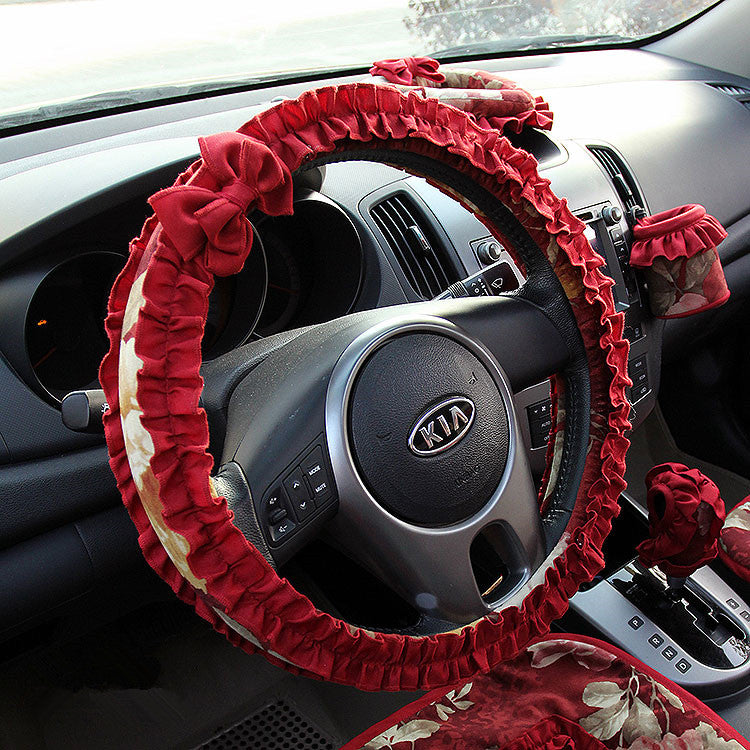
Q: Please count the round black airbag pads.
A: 1